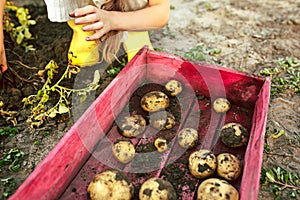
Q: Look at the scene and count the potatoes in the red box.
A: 14